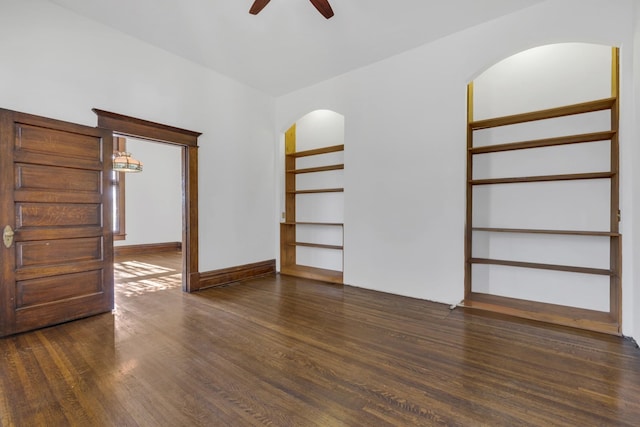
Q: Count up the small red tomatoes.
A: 0